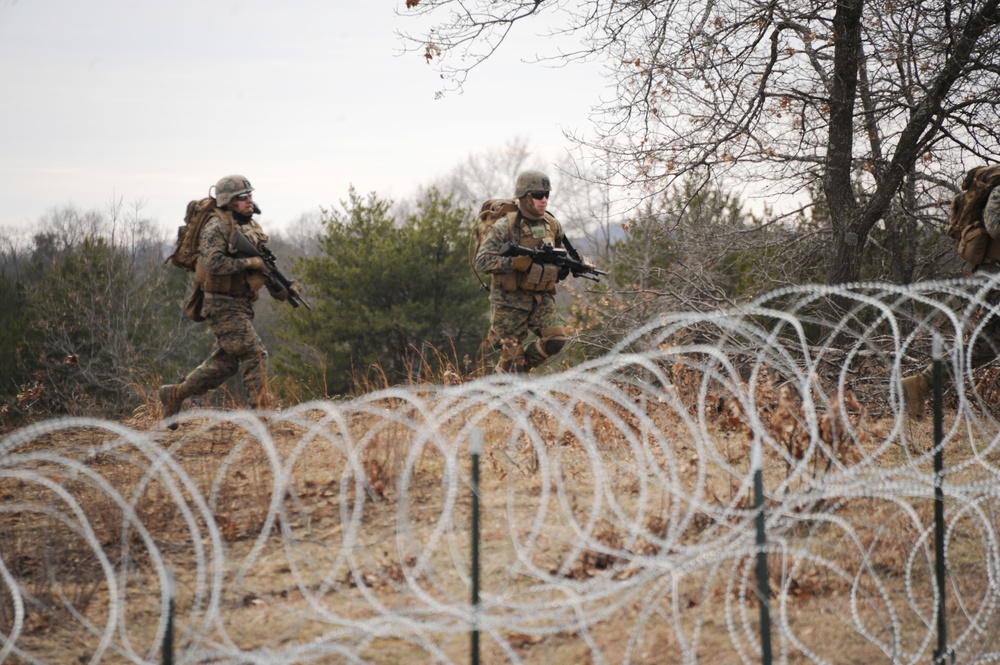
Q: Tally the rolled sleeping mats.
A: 0